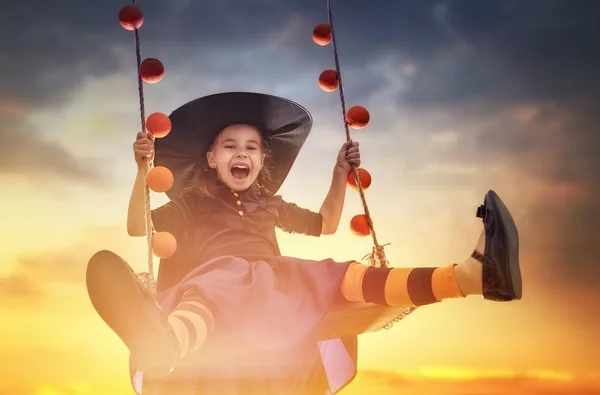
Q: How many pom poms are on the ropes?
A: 10